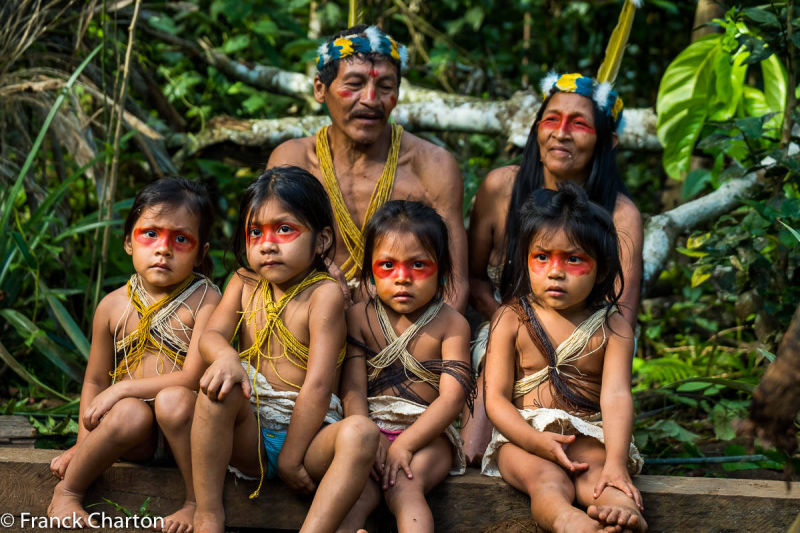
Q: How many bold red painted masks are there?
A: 5